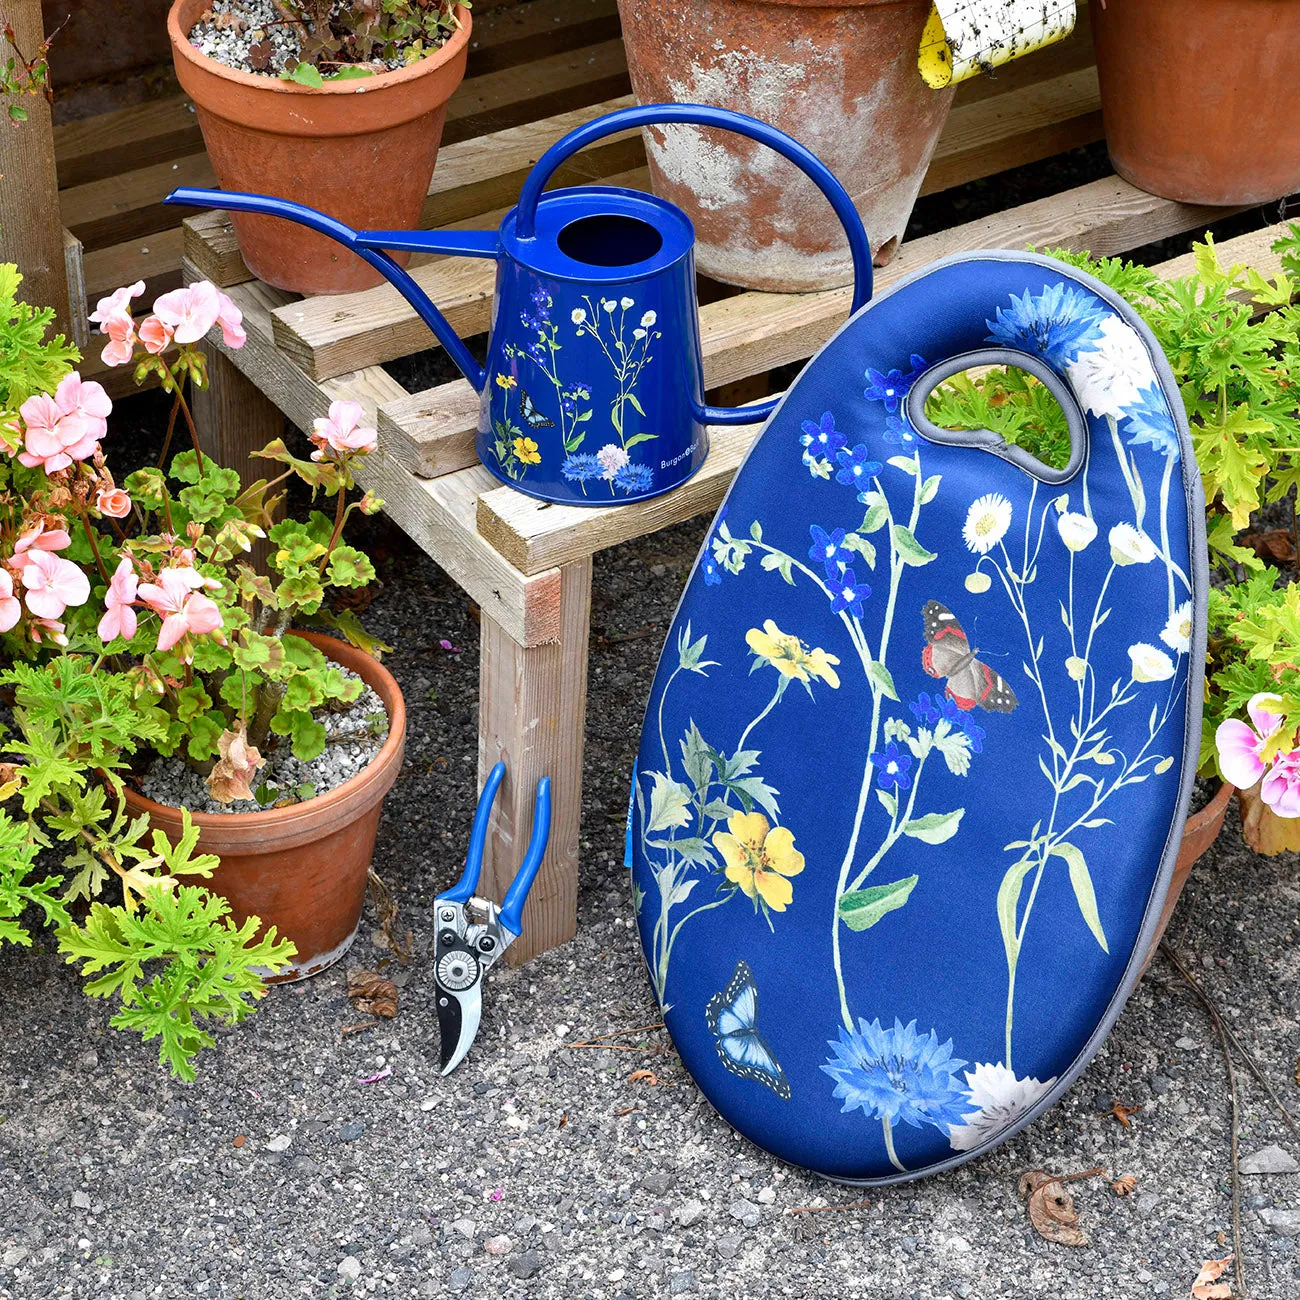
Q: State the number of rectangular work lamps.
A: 0